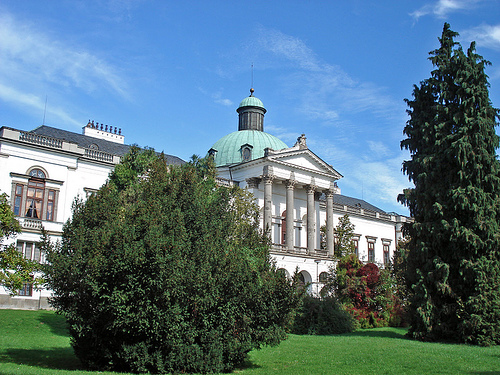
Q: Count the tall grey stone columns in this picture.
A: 4